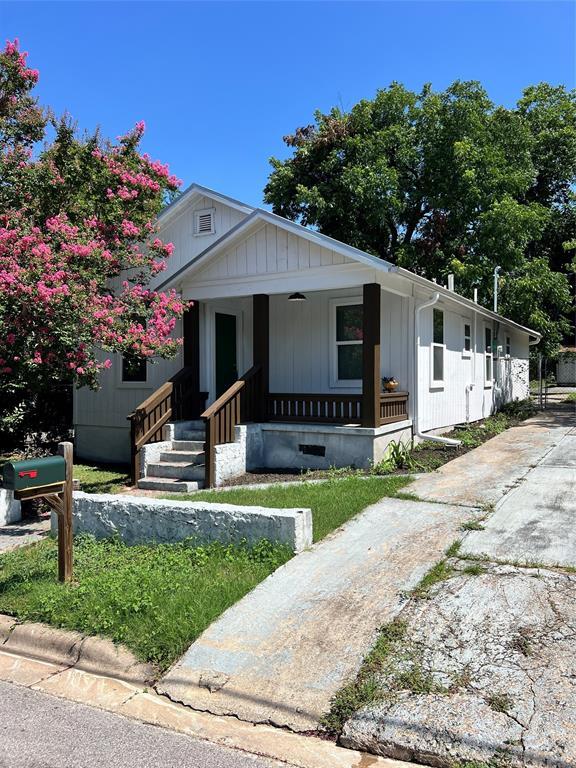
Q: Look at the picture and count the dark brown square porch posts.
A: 3